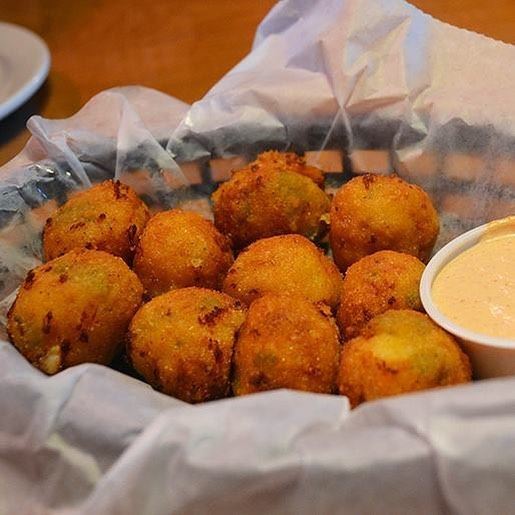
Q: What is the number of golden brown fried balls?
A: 10